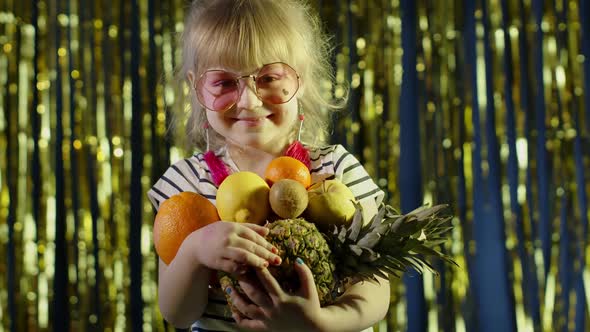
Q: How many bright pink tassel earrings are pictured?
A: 2